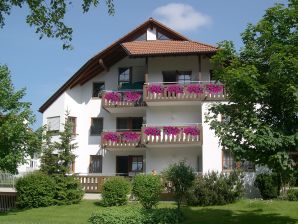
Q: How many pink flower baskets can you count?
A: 11